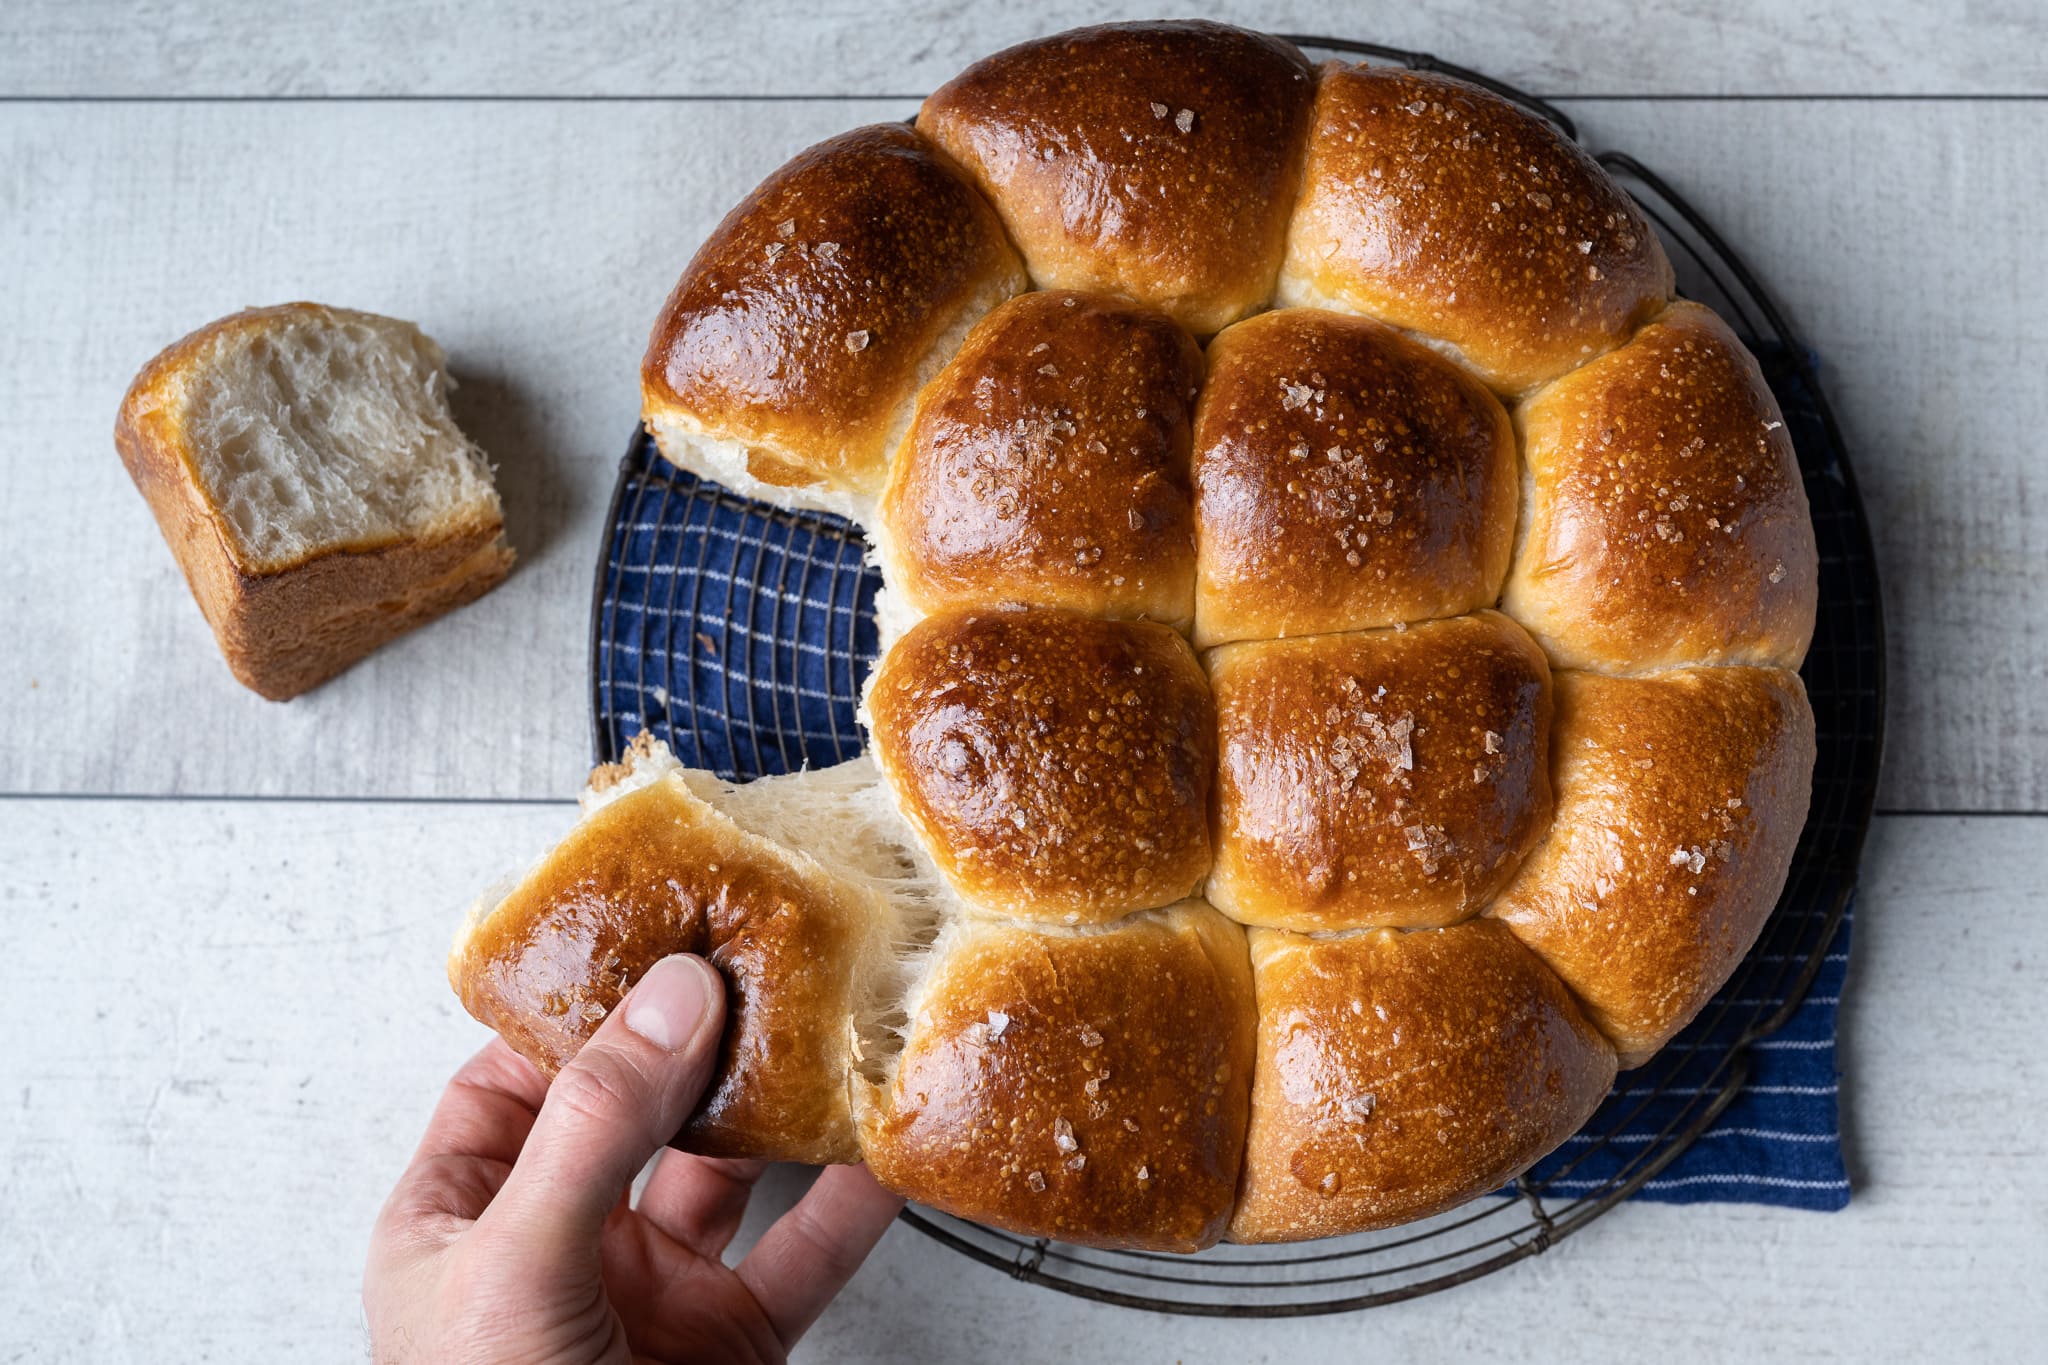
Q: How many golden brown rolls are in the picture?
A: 13